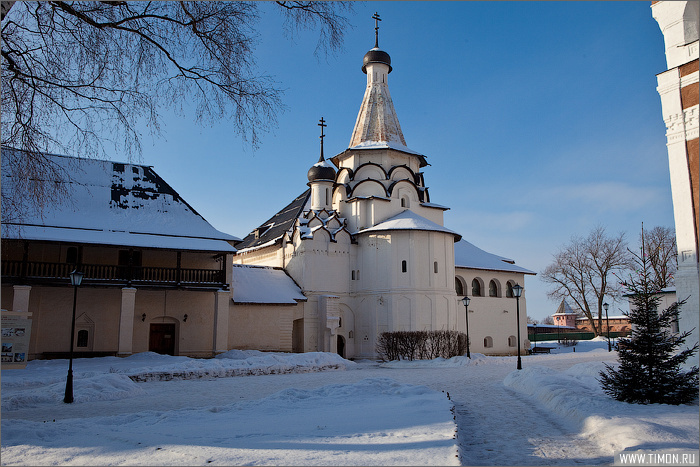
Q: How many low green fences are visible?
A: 1